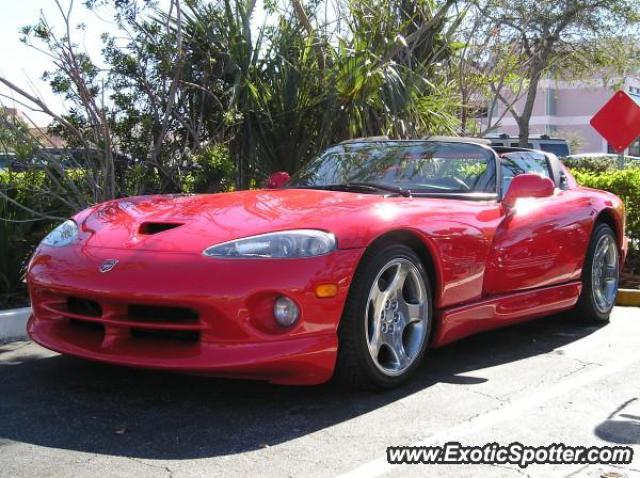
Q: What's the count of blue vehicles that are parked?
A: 0